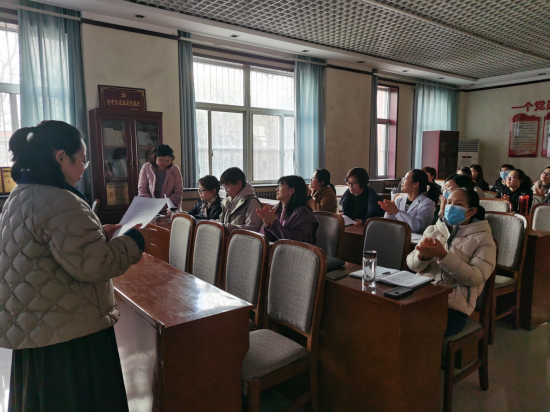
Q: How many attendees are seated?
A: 14